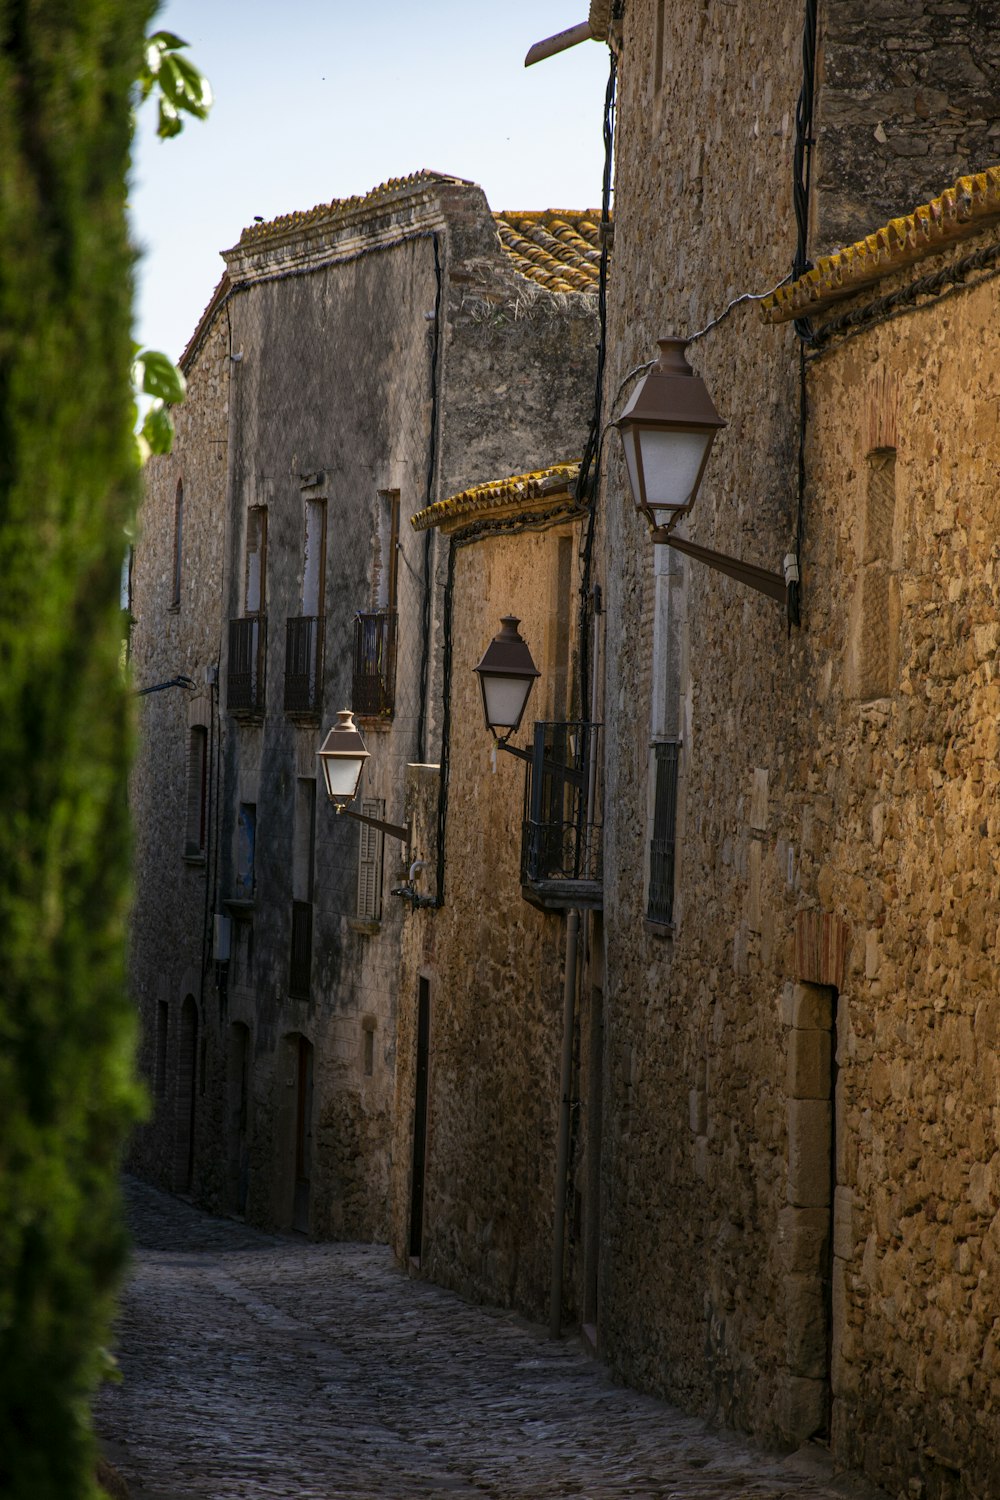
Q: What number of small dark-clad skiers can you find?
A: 0